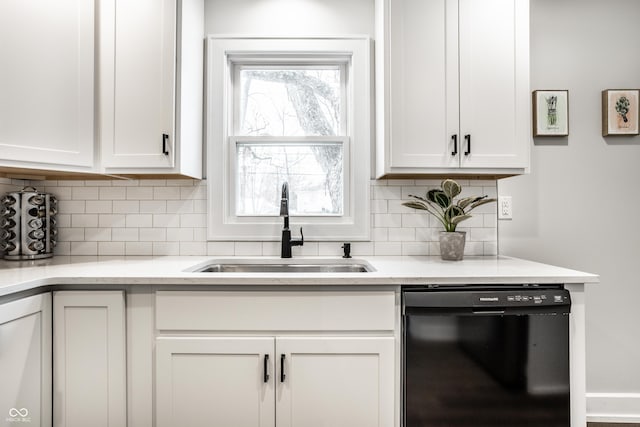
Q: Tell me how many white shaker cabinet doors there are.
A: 8